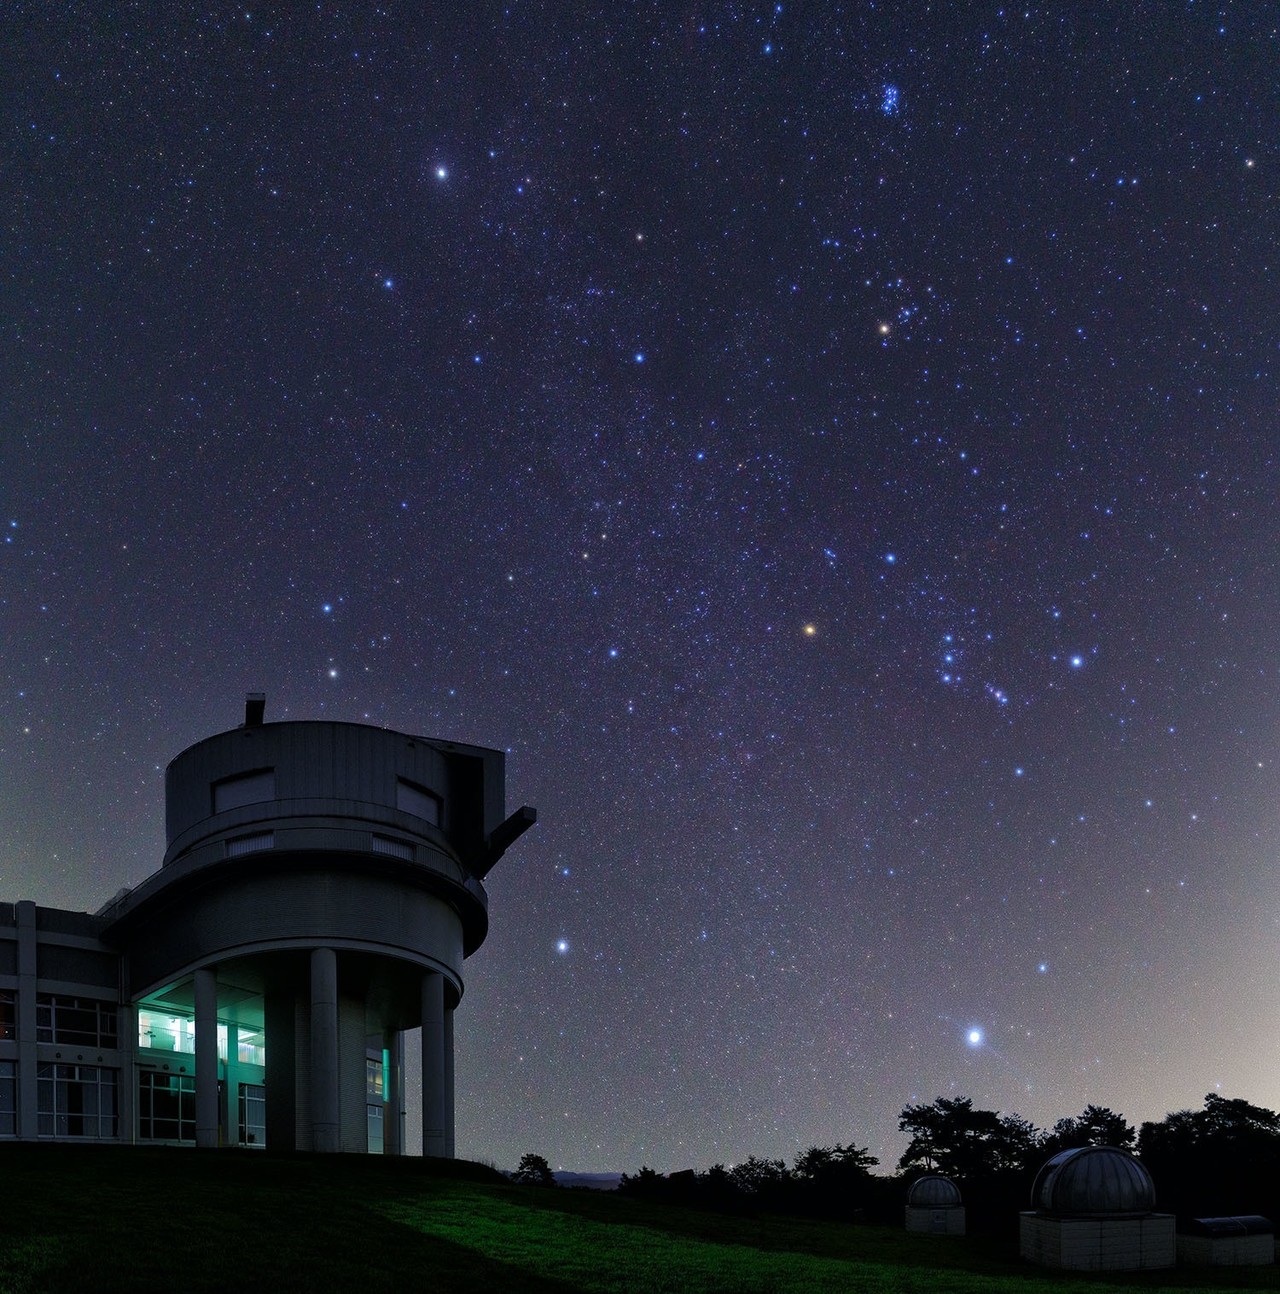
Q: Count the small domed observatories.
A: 2